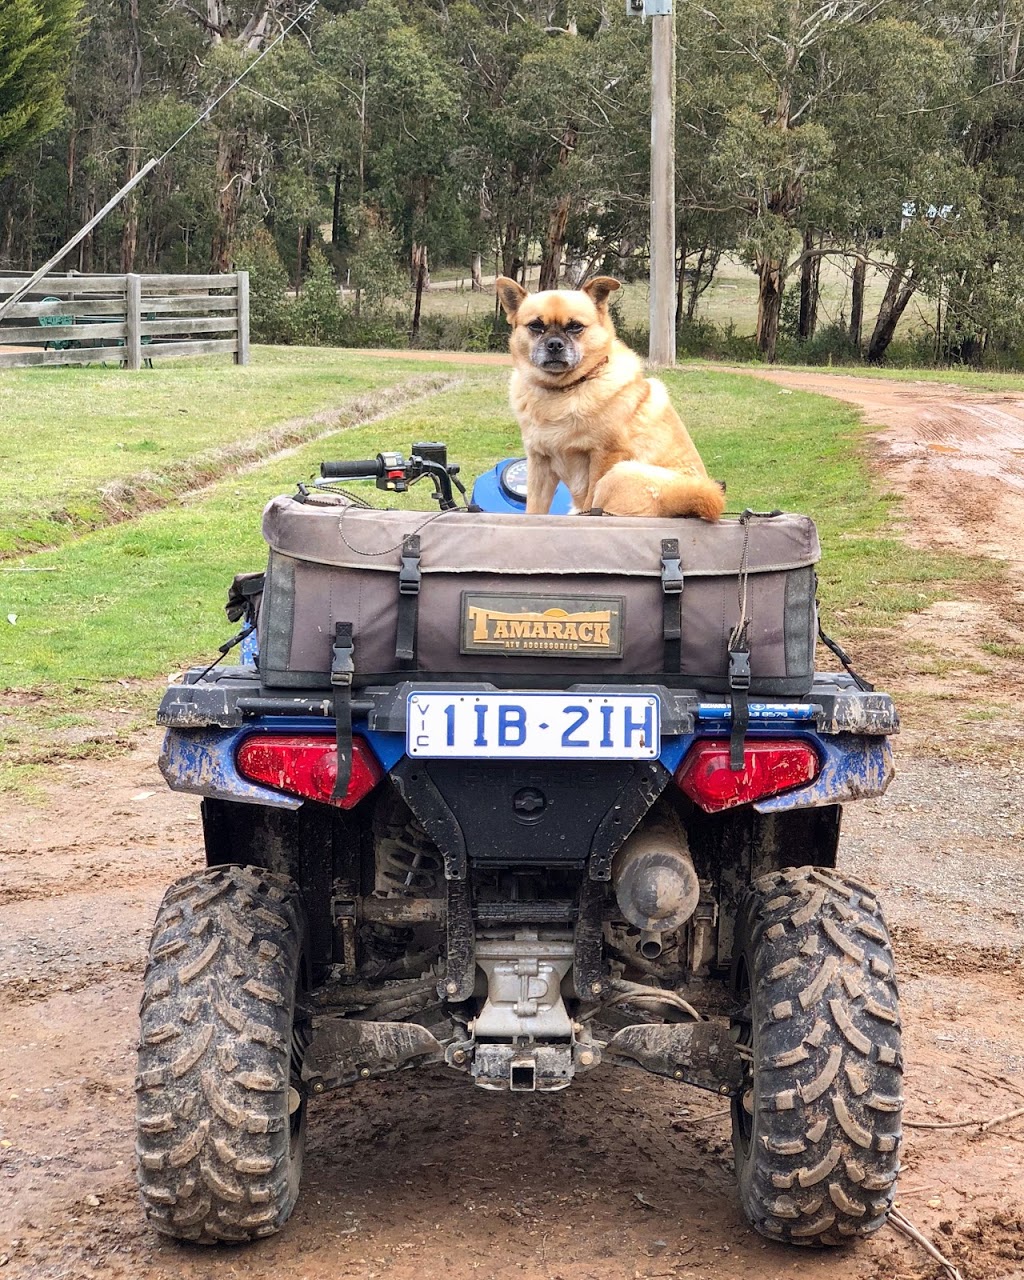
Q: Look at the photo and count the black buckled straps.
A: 4